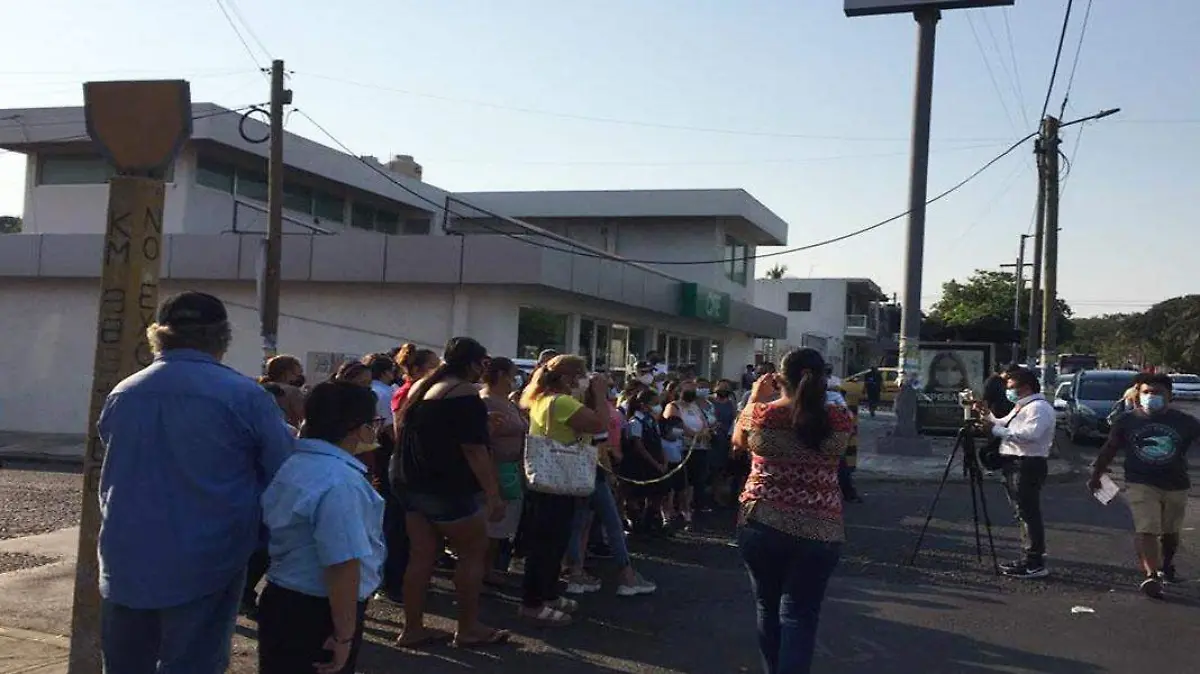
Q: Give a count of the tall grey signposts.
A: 1